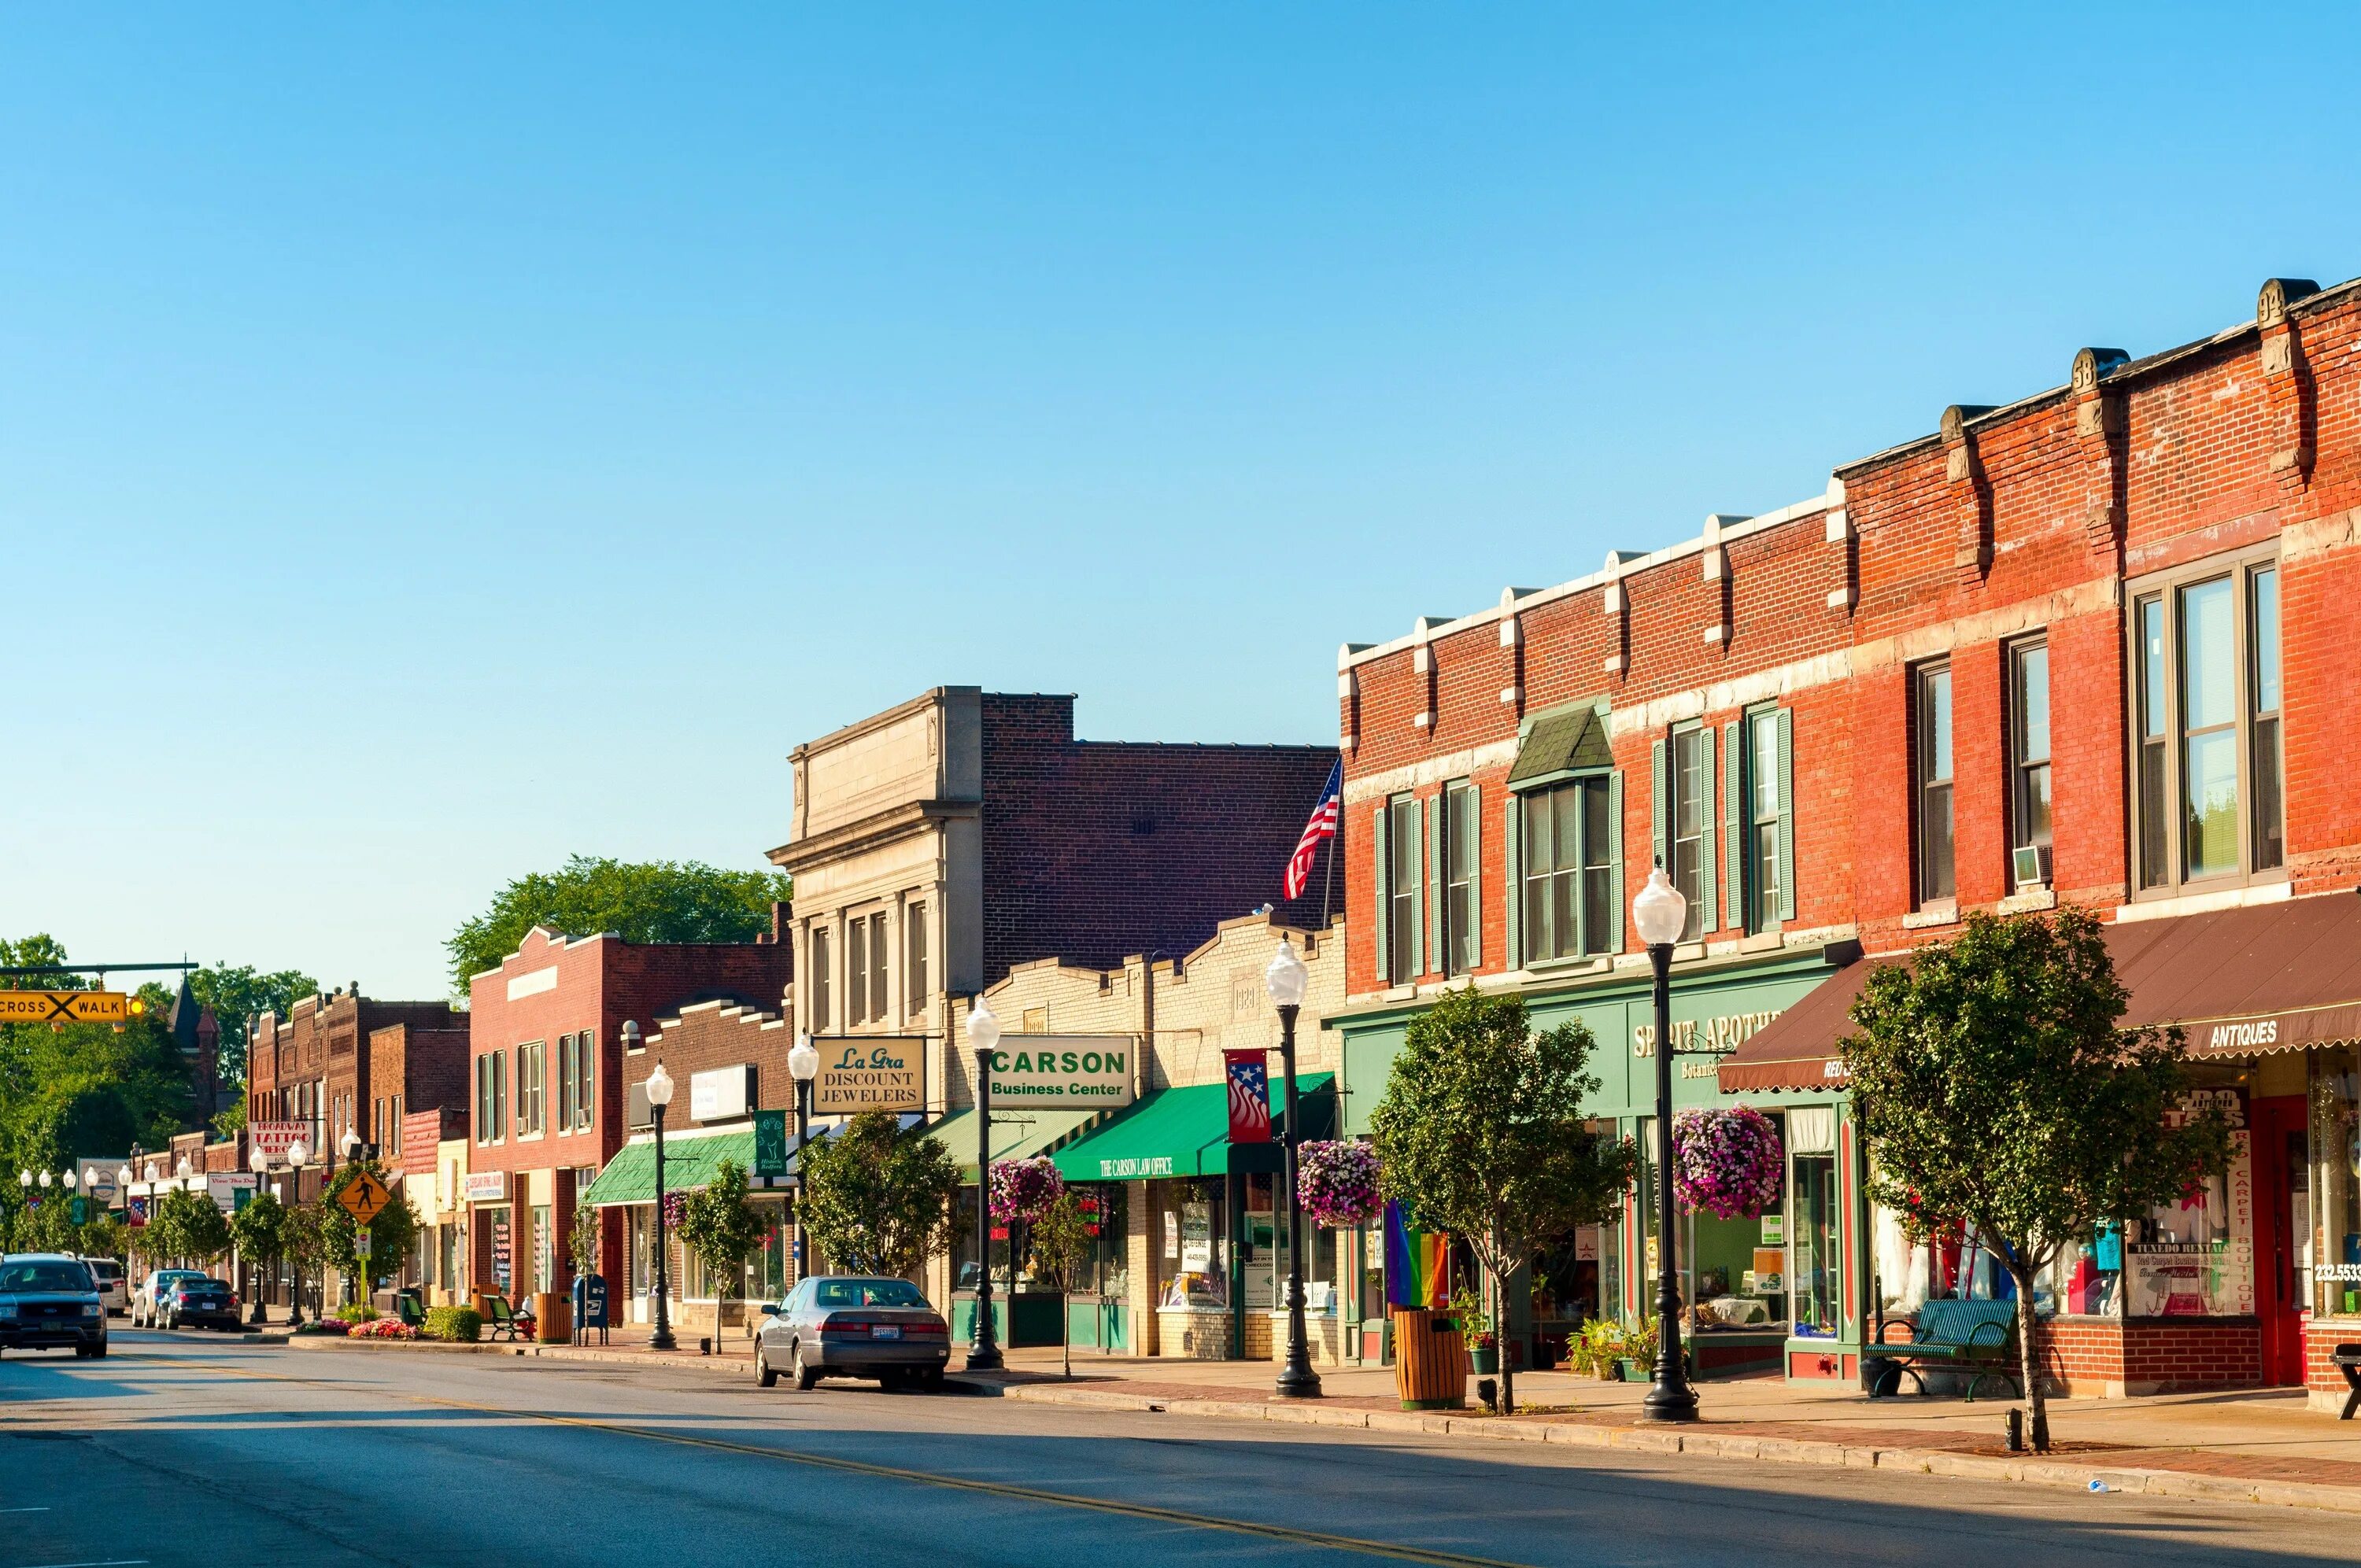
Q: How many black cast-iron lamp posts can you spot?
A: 15